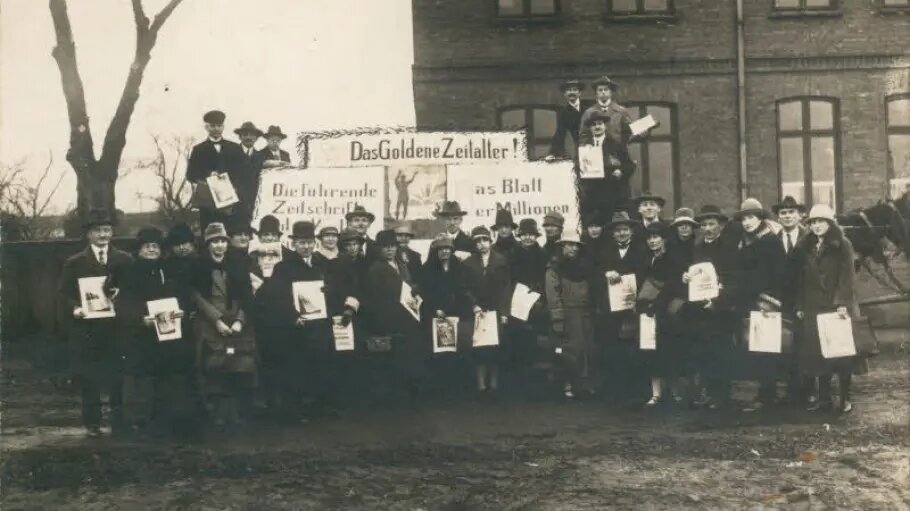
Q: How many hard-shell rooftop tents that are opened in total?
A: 0